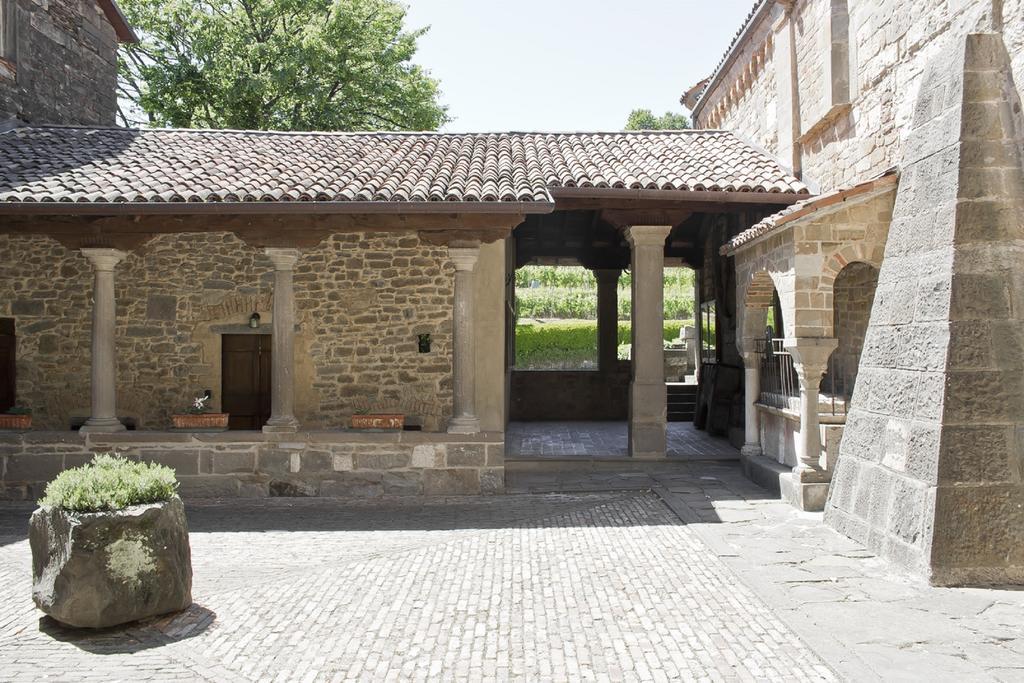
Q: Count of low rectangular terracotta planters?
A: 3